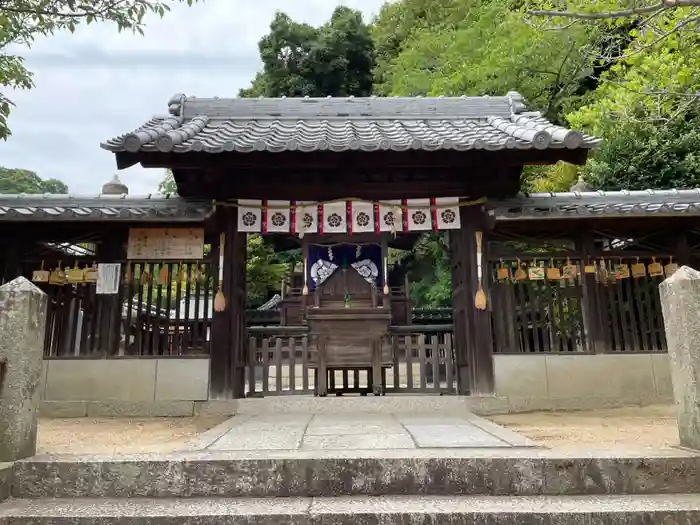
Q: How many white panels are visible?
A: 8